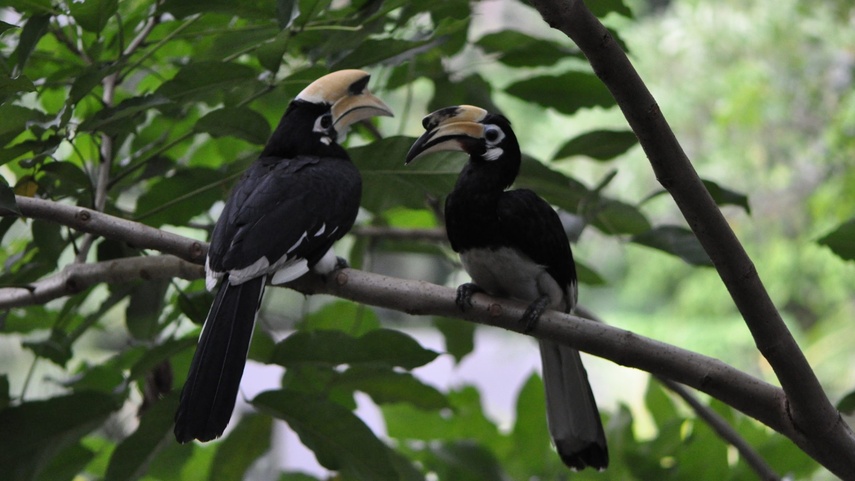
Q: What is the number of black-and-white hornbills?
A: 2